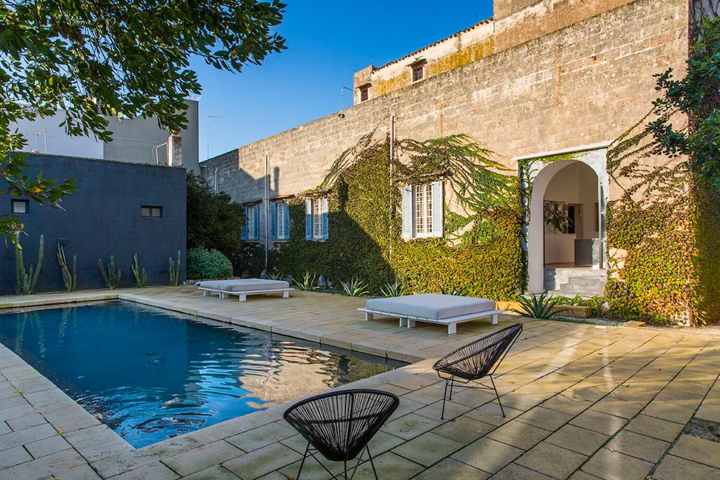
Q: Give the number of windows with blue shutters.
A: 4